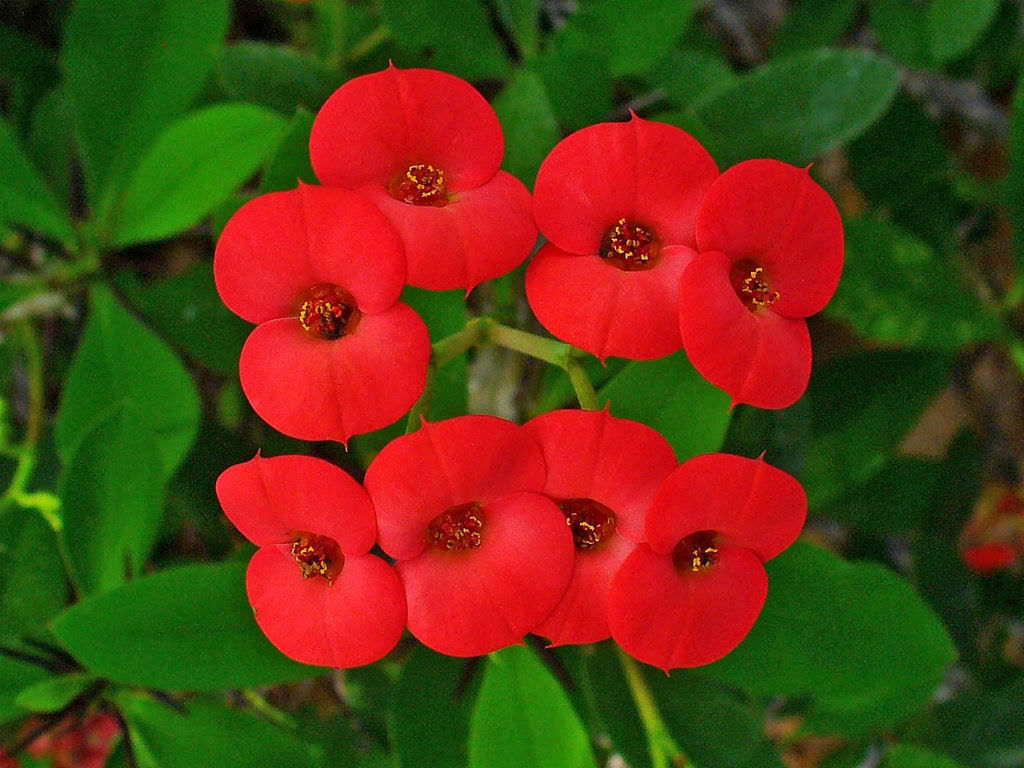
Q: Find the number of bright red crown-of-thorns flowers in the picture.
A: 8